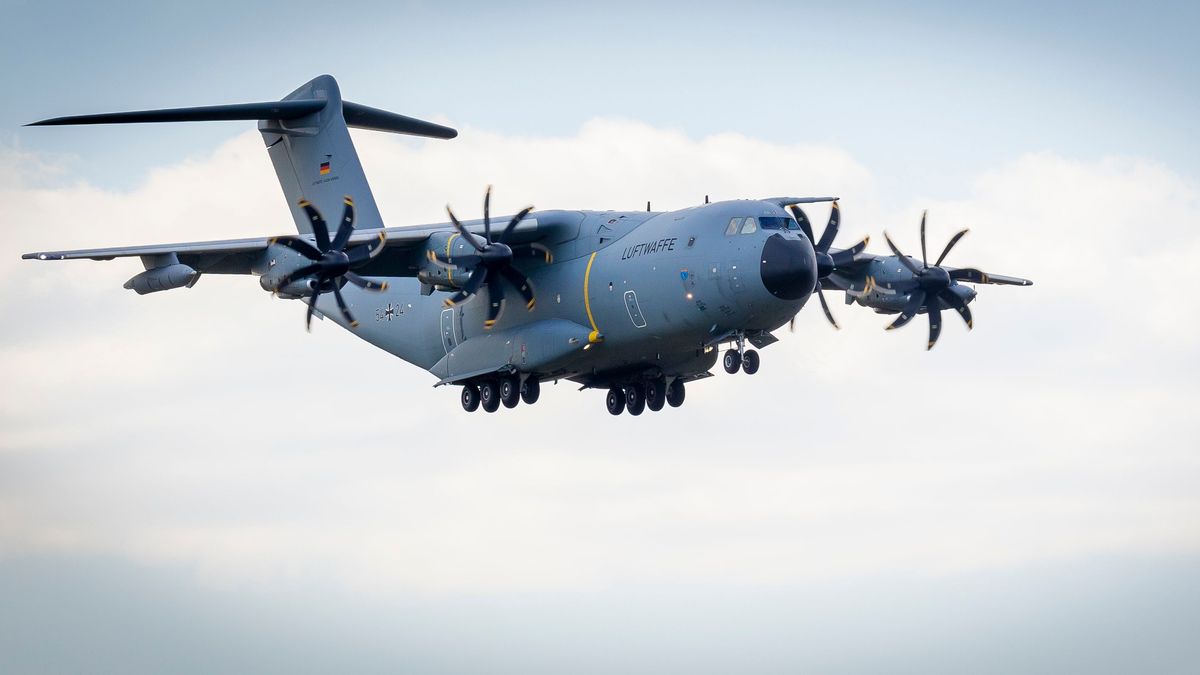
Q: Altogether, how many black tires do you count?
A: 10